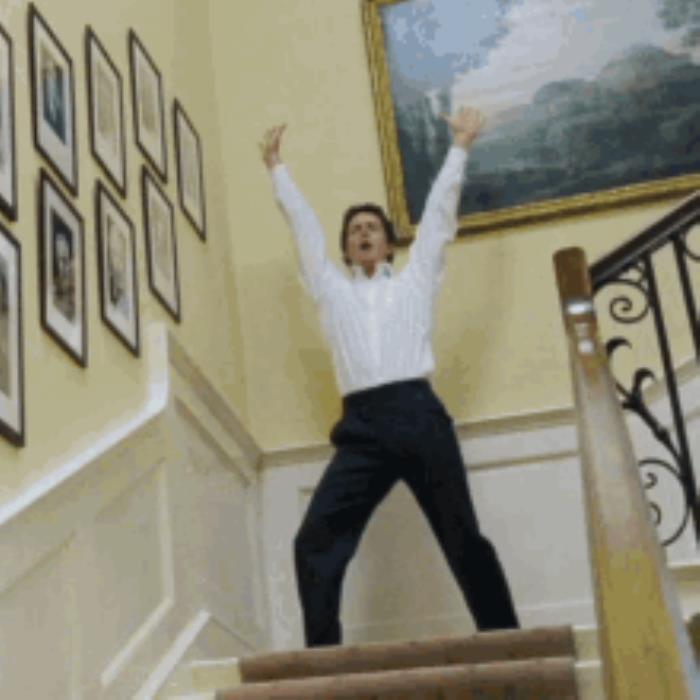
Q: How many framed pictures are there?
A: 10